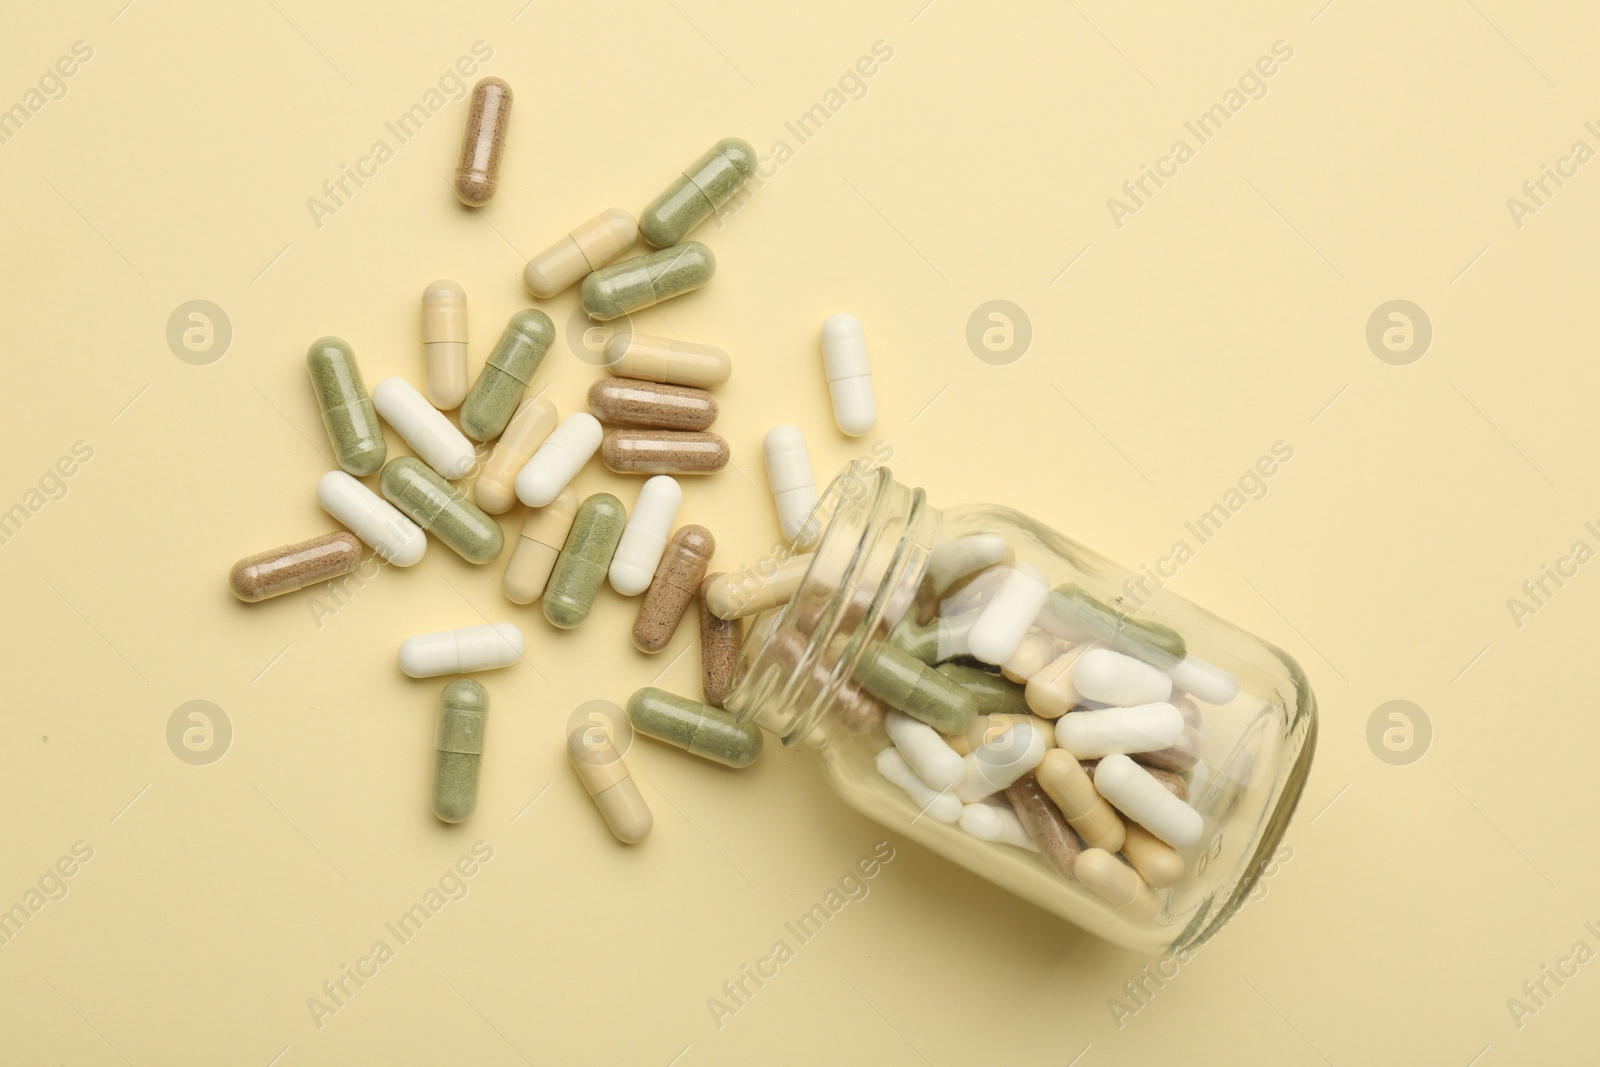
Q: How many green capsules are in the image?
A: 12